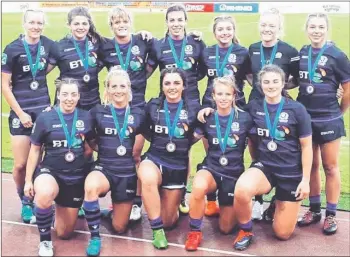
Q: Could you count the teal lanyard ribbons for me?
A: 12